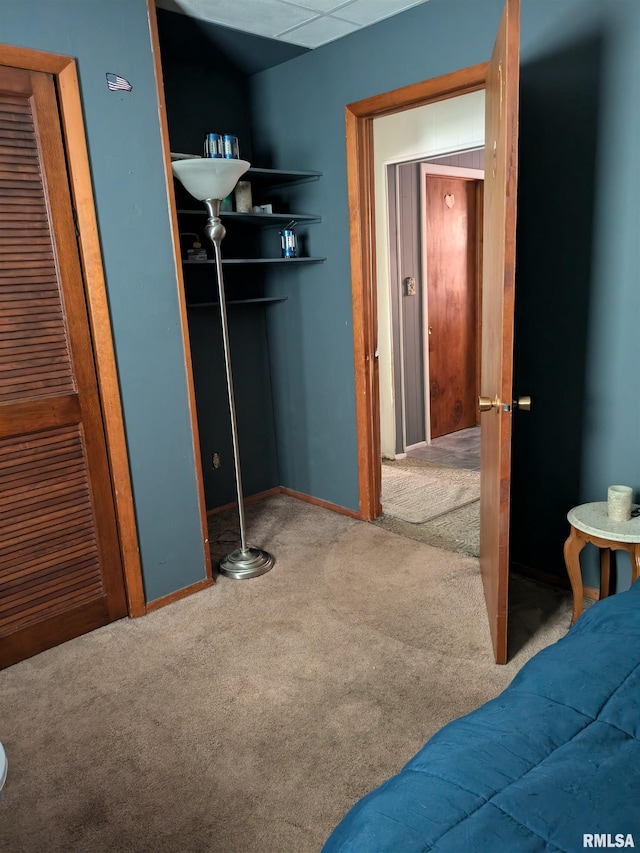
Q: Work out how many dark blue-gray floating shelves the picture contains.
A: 4